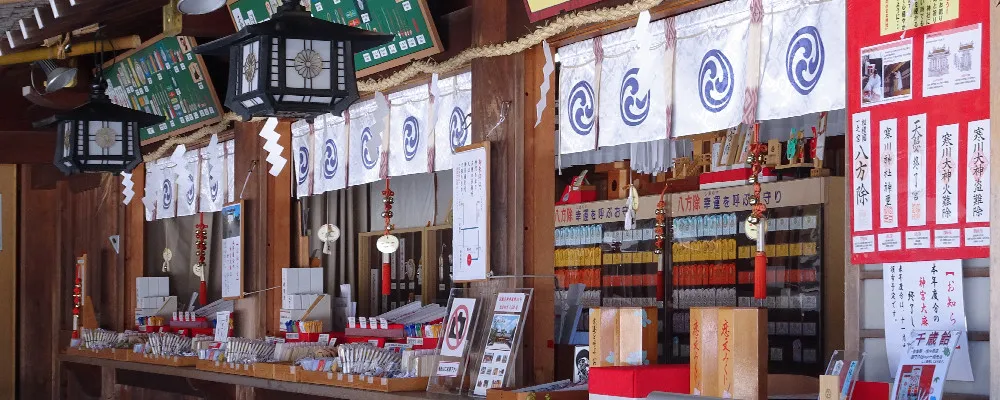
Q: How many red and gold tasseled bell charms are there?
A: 5